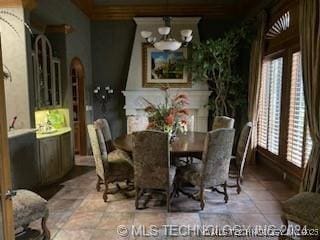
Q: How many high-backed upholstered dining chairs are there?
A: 6